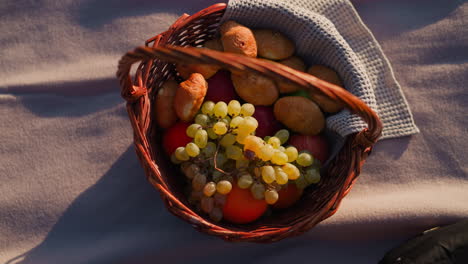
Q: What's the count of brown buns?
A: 9